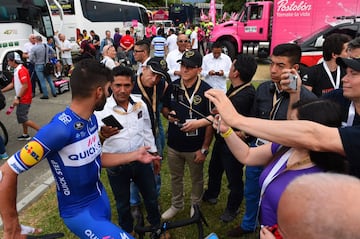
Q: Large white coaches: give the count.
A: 2